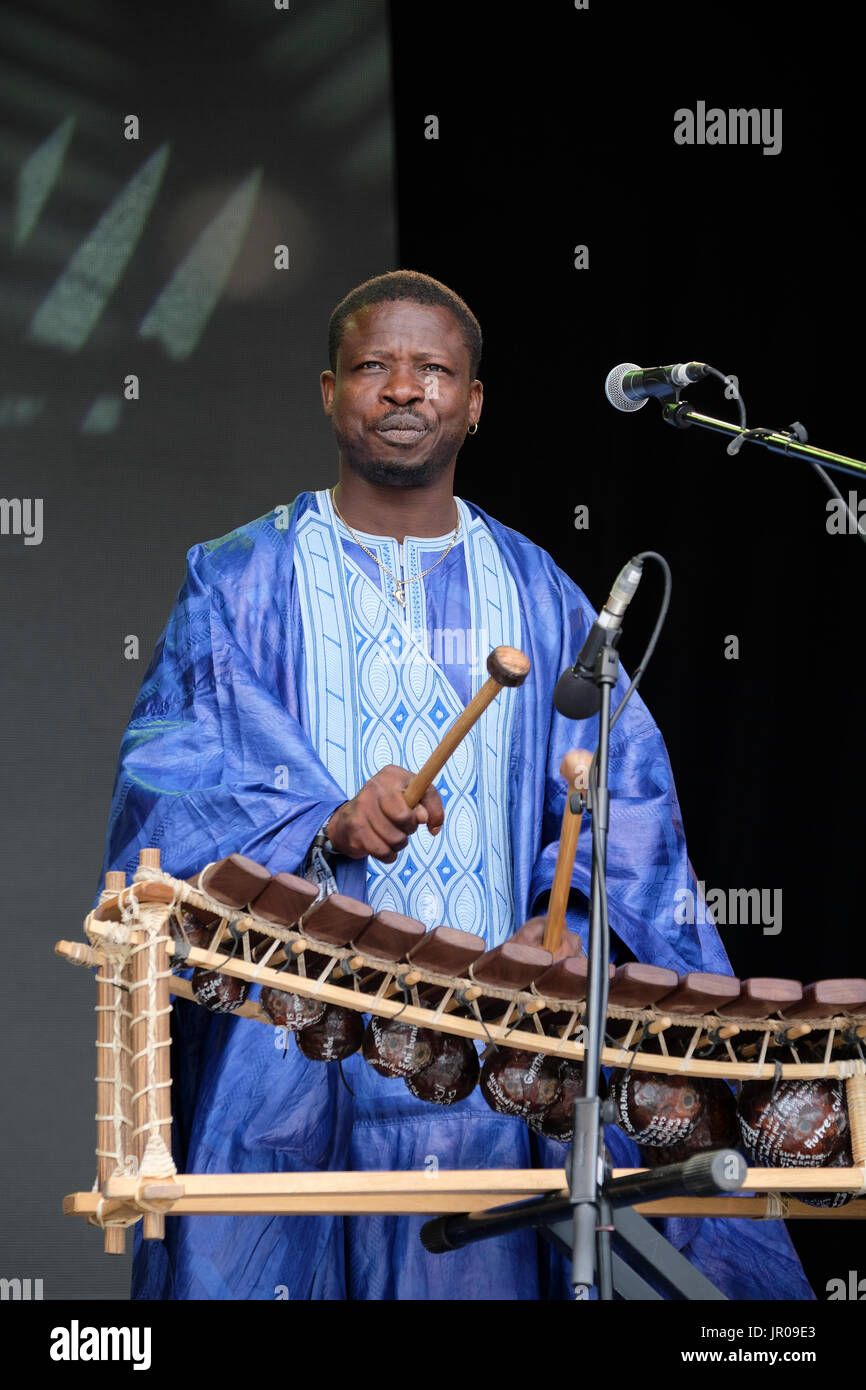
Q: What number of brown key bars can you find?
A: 11